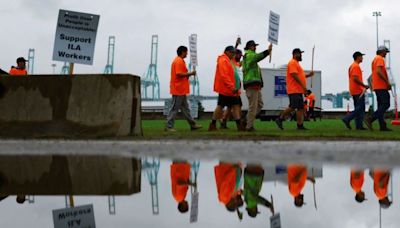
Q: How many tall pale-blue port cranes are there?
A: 6